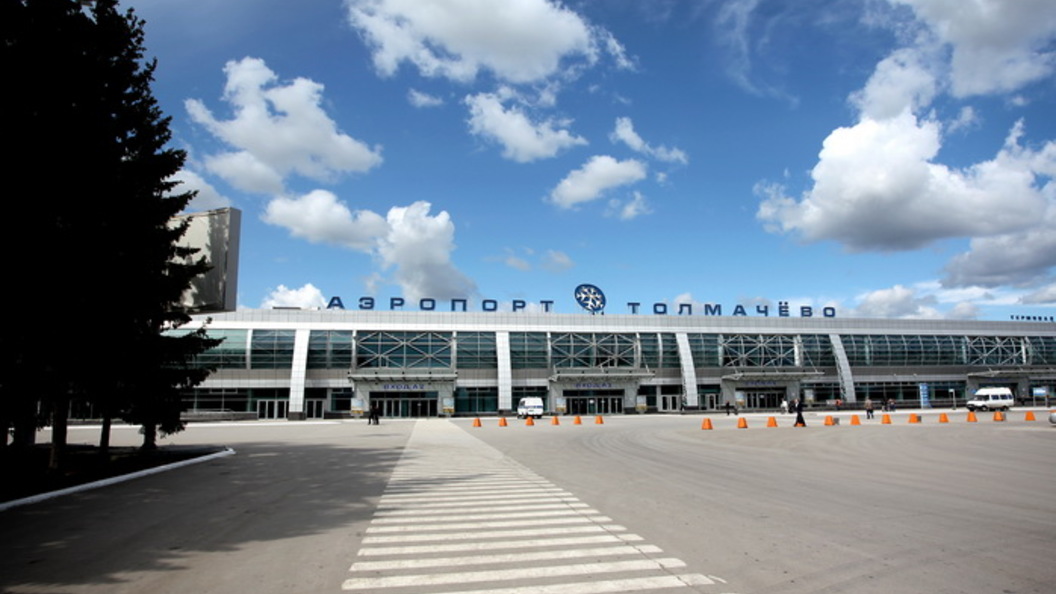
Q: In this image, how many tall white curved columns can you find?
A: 4